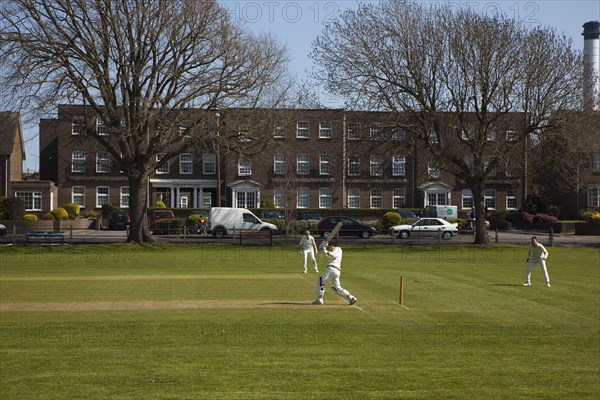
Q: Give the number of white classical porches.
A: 3